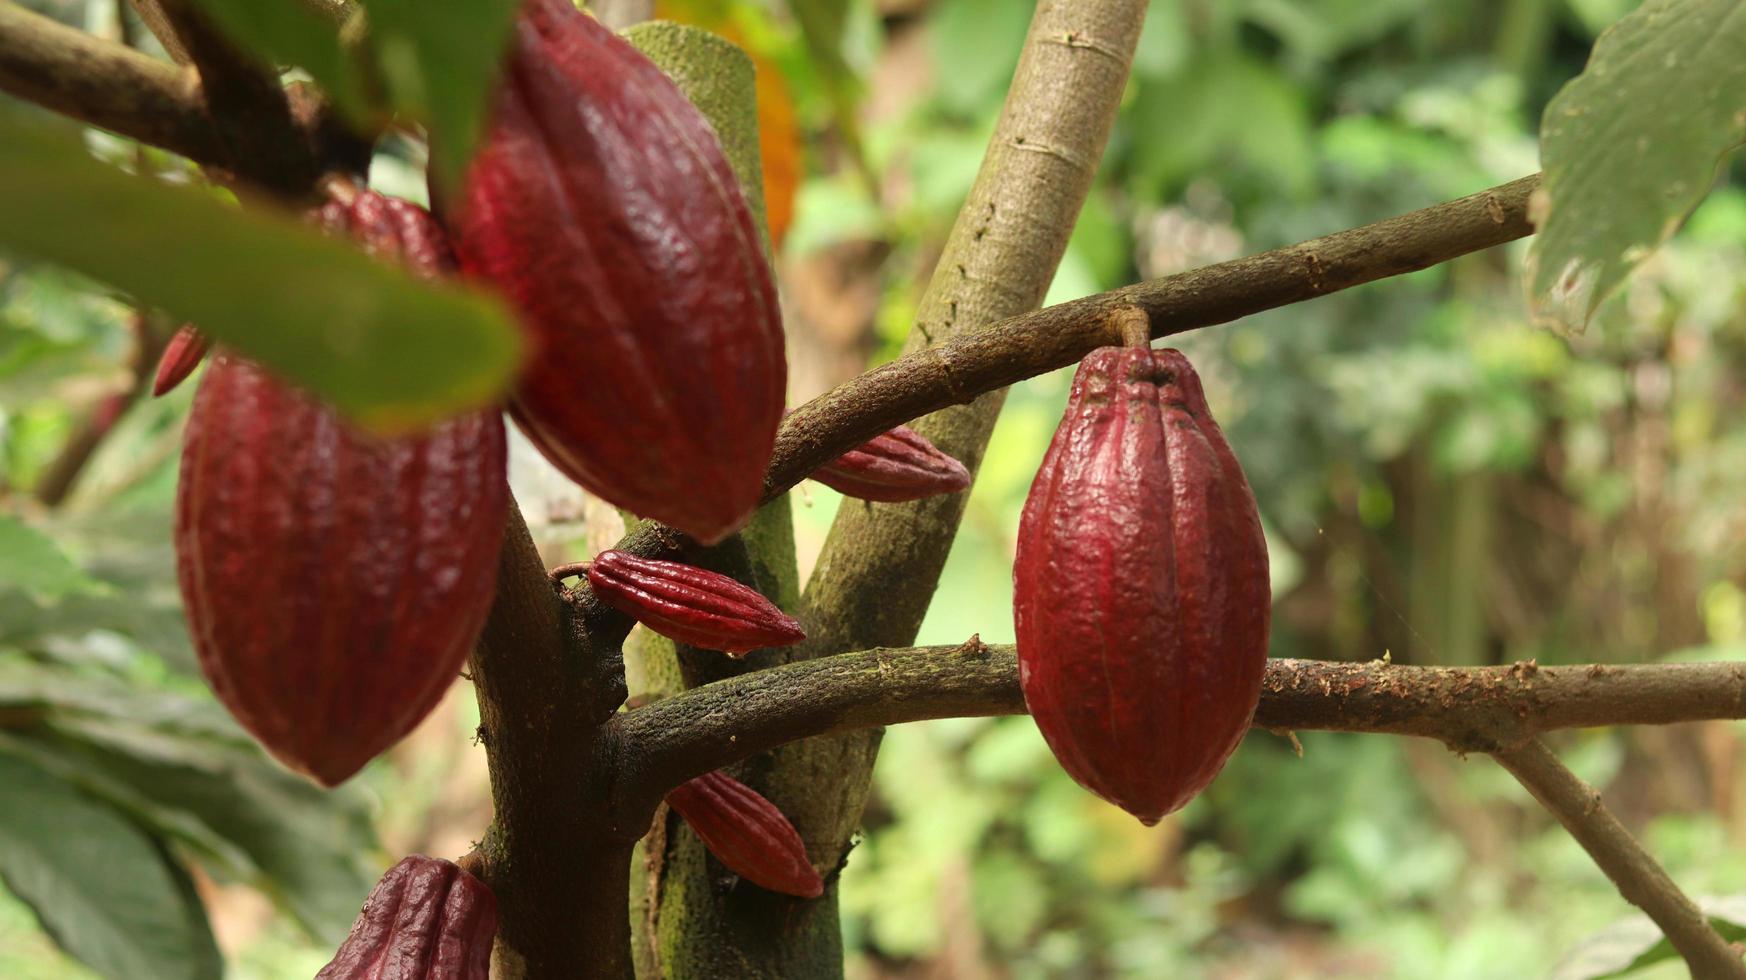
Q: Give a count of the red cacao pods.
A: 8